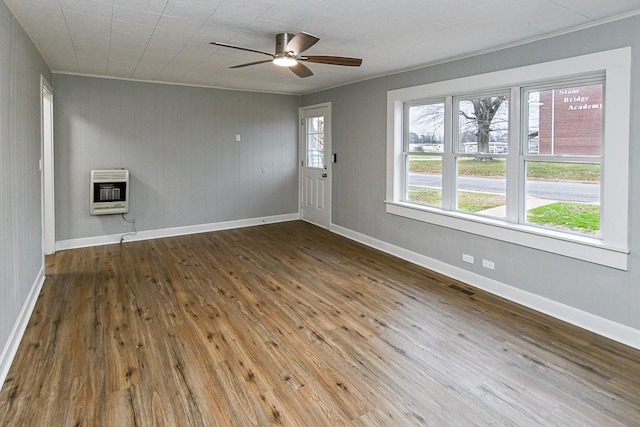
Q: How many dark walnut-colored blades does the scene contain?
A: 5